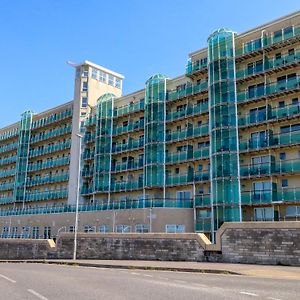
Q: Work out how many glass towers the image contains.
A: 4